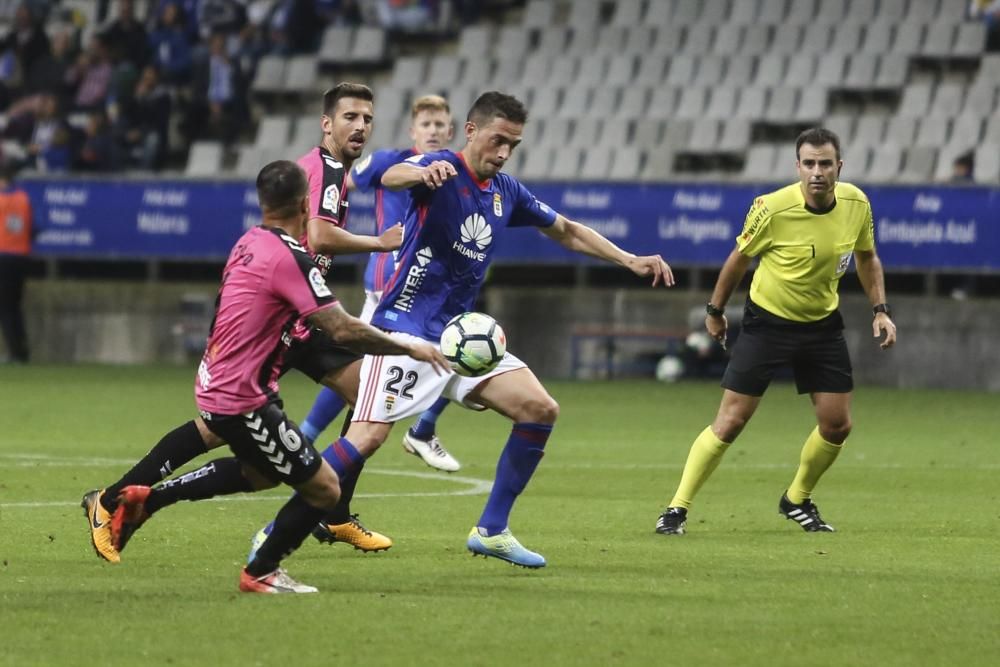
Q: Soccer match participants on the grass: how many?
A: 5